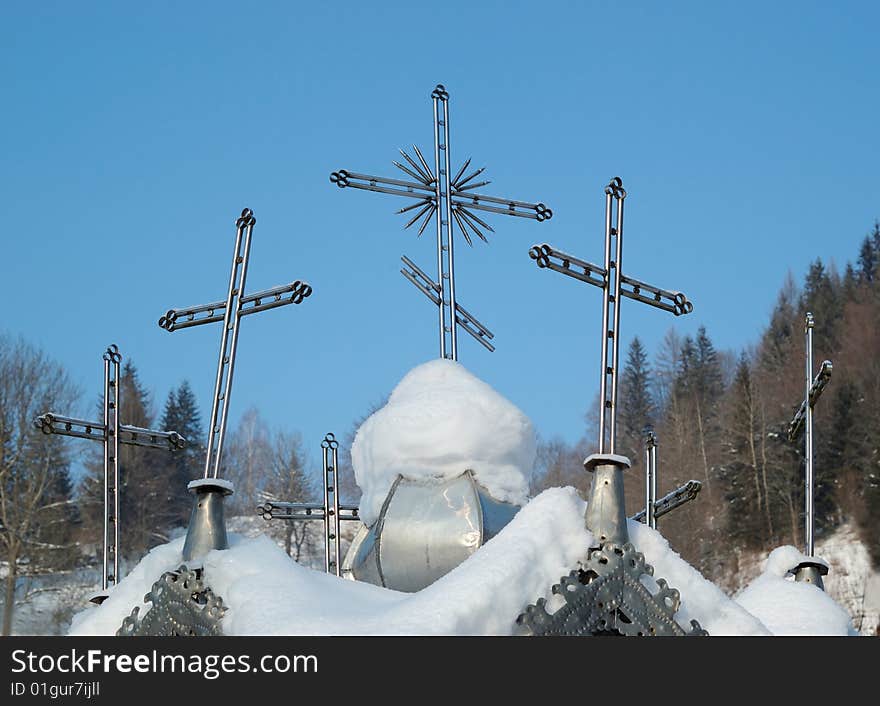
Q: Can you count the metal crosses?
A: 7